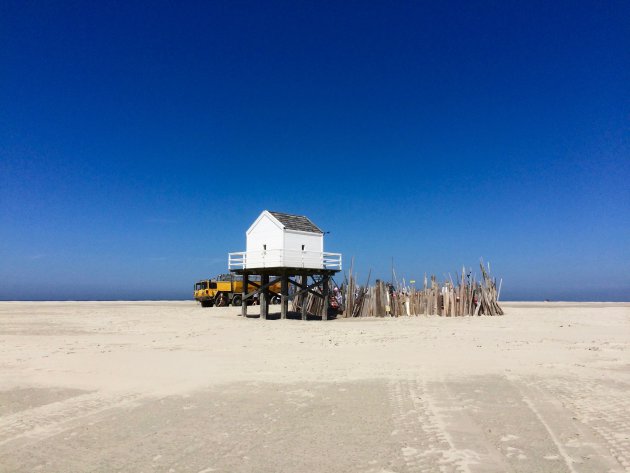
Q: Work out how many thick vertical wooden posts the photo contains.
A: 5